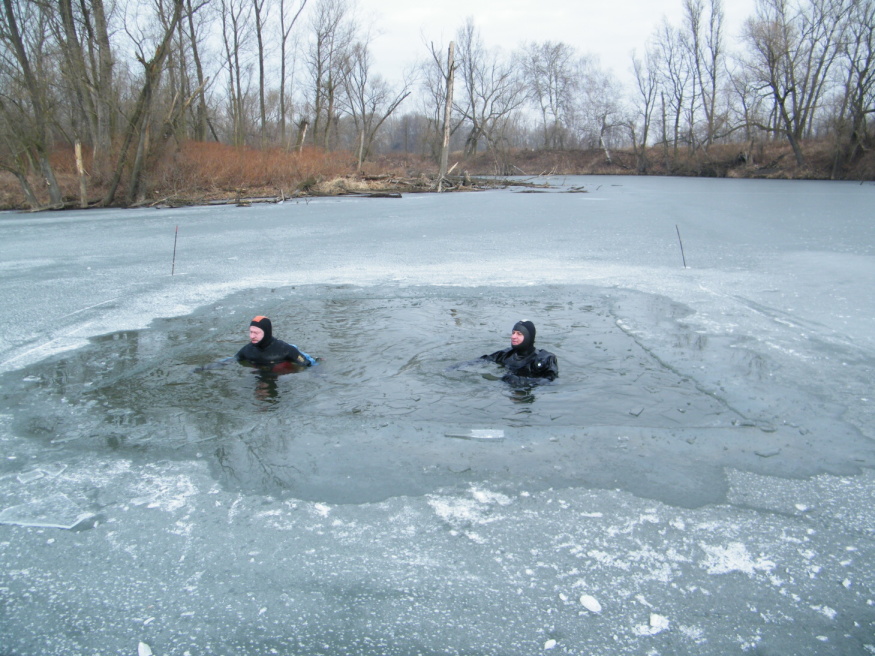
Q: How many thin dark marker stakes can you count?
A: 2